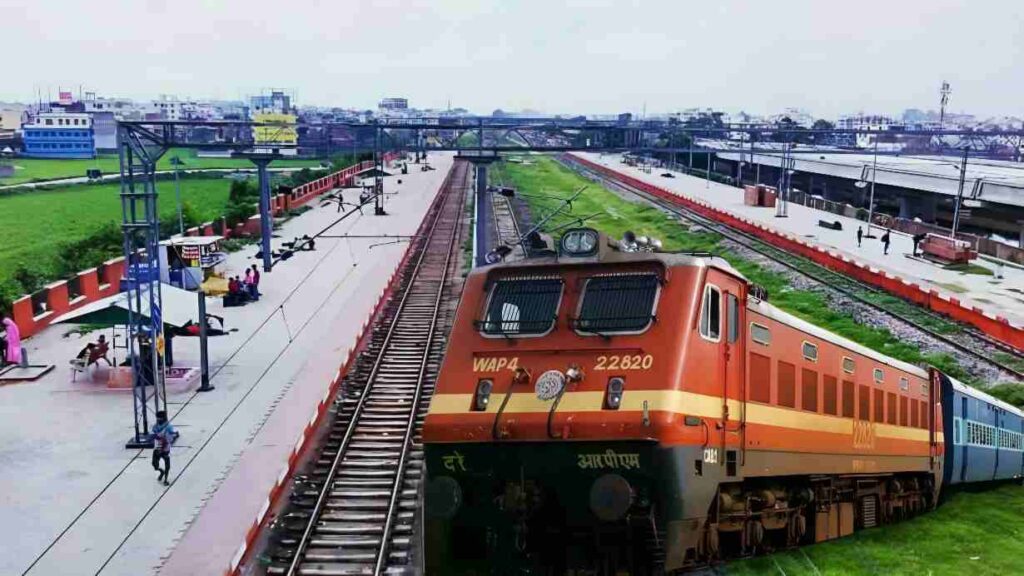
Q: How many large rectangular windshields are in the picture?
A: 2